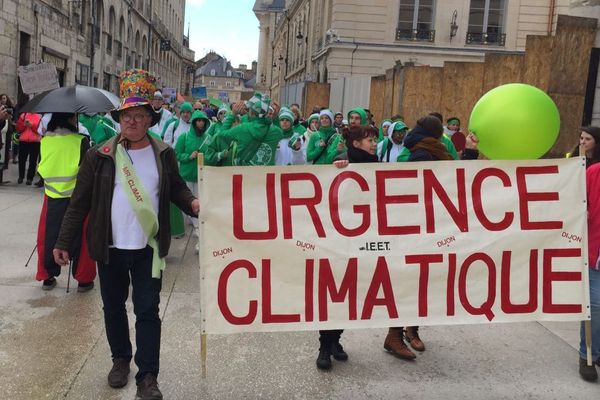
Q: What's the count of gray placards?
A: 1